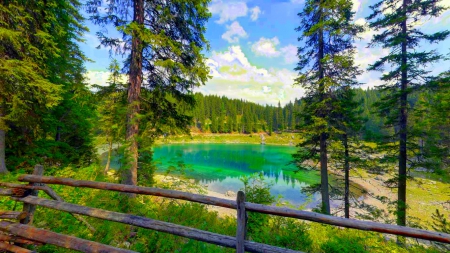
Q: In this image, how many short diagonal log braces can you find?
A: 1